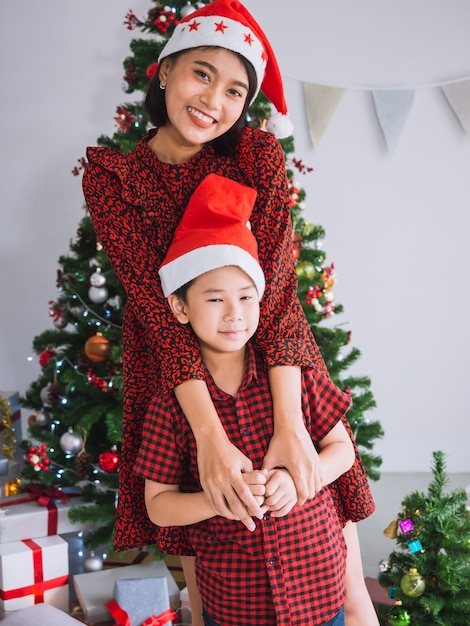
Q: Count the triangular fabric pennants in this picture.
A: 3